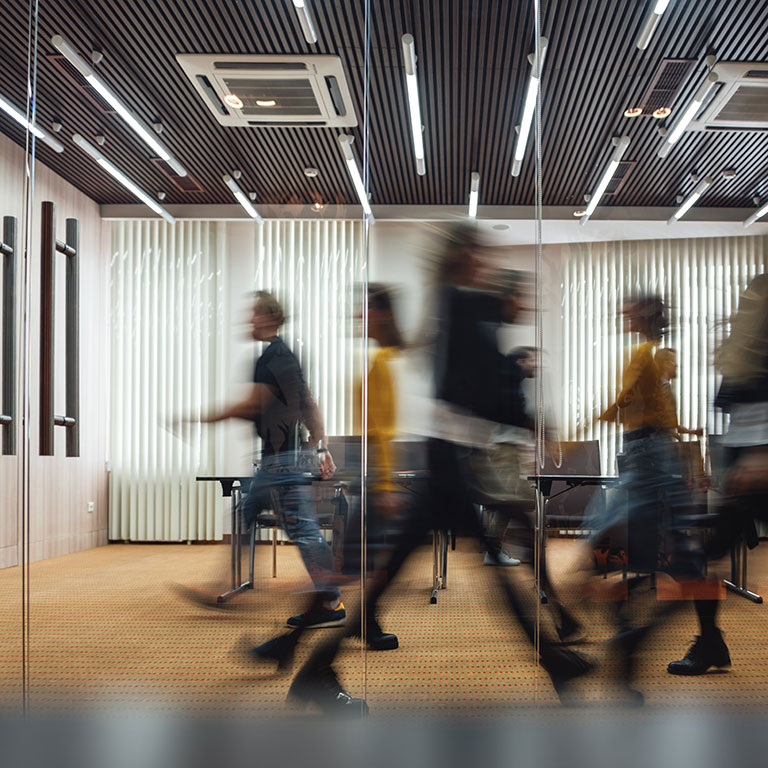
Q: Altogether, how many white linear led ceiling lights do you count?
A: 14